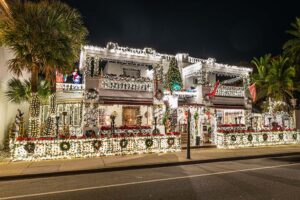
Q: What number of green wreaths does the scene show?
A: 11